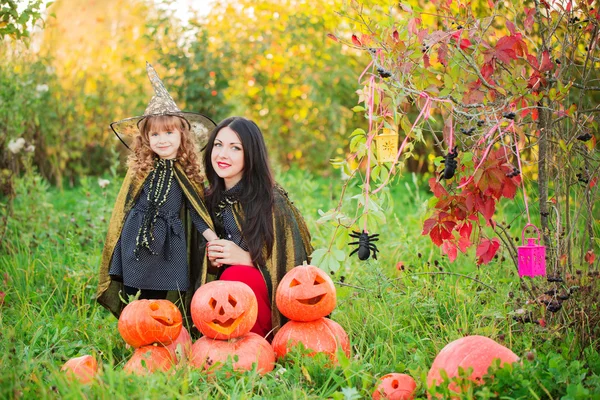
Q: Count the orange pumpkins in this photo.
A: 10